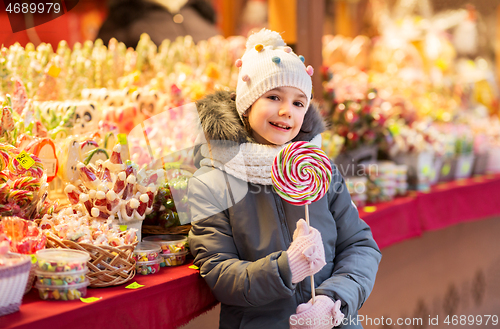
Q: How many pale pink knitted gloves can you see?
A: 2